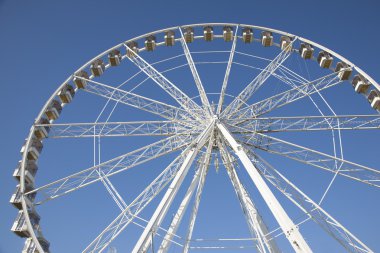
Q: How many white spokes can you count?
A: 14